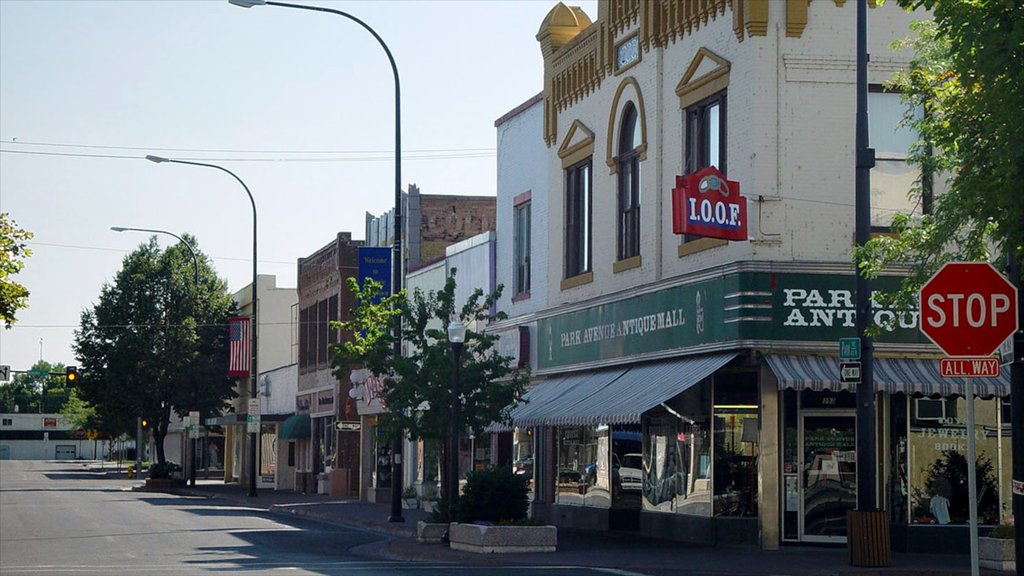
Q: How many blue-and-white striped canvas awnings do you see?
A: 2